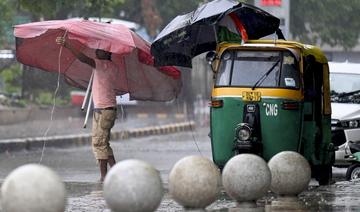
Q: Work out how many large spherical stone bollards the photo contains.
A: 5